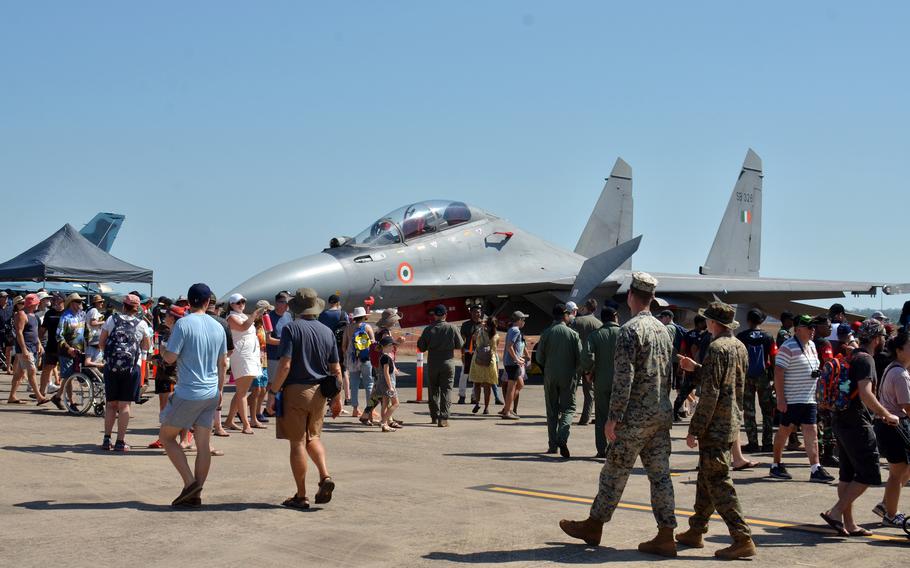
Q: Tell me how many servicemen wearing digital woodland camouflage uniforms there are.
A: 2